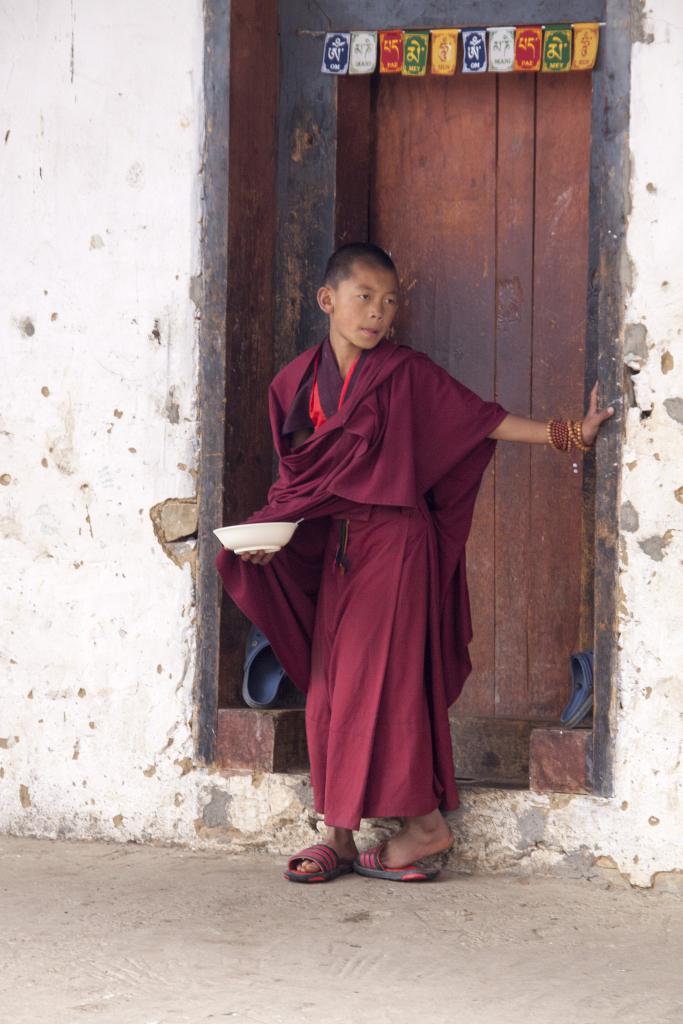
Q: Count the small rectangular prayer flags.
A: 10